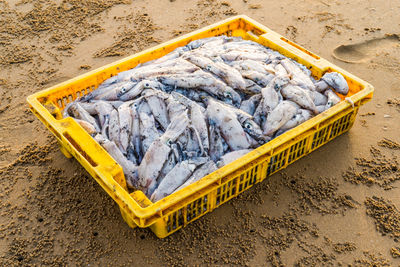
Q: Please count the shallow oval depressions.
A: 1